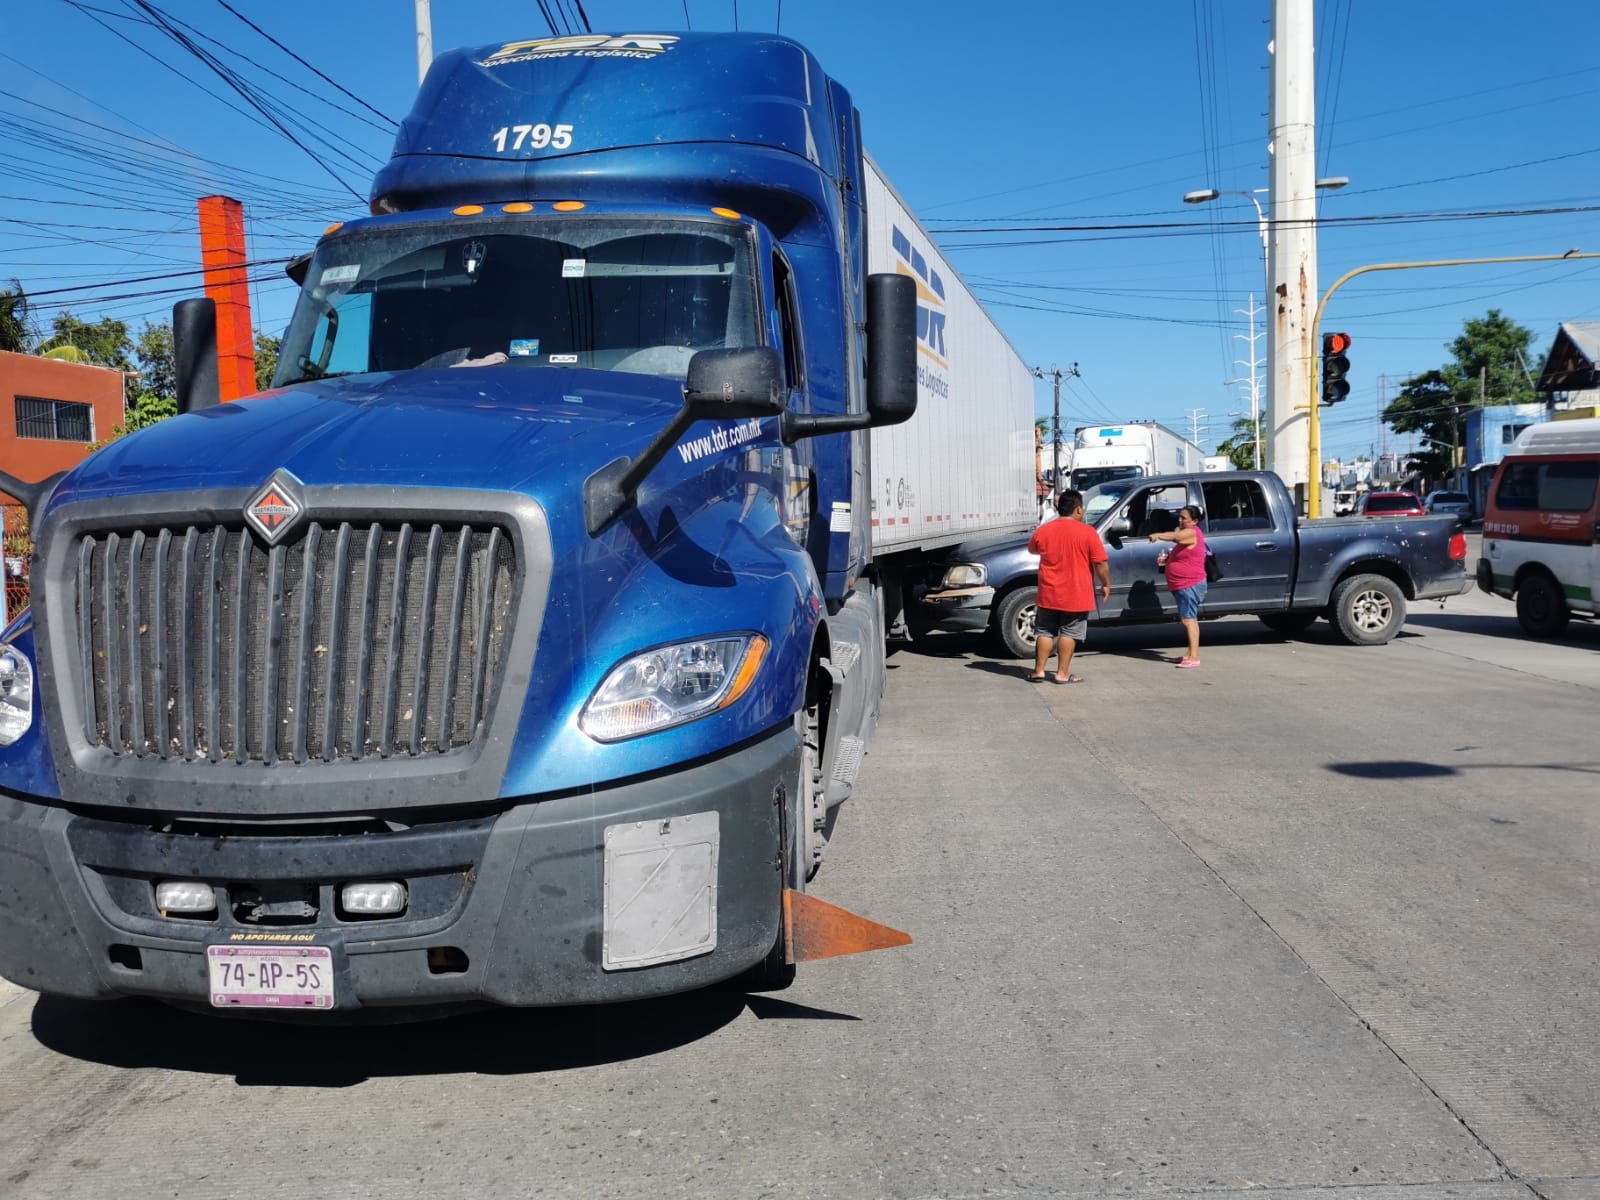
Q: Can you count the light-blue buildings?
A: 1